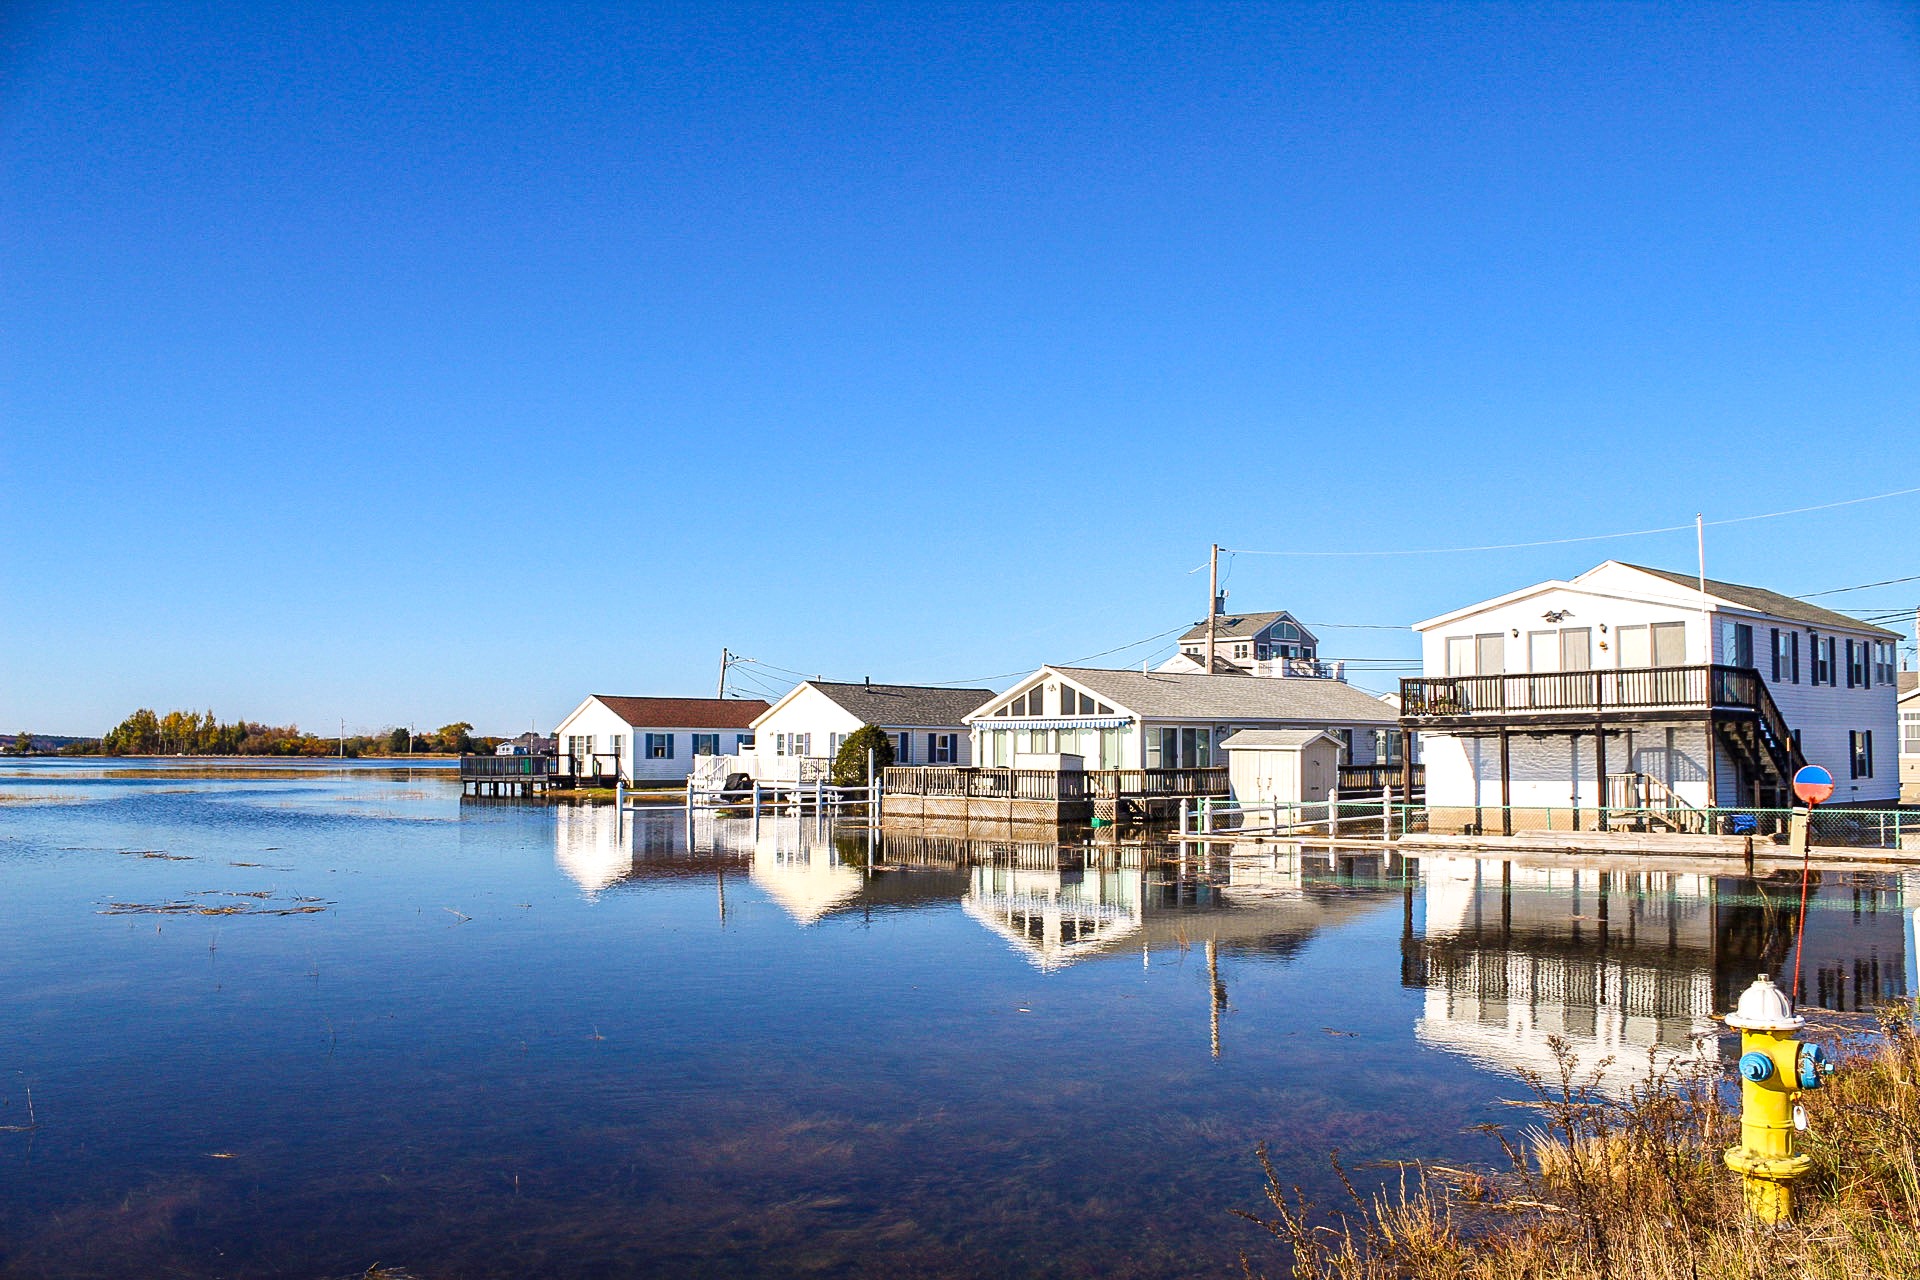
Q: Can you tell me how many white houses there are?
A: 4